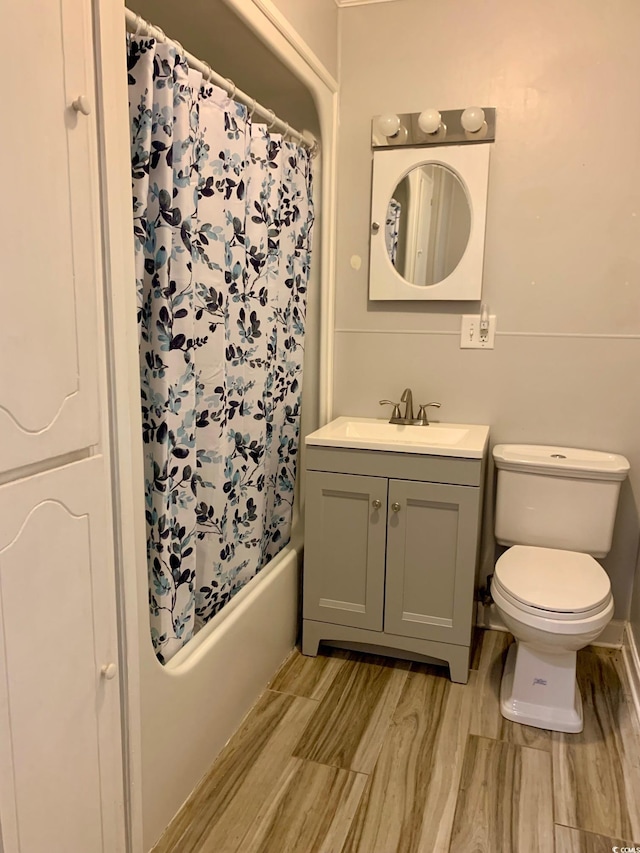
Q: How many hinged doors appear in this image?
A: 5